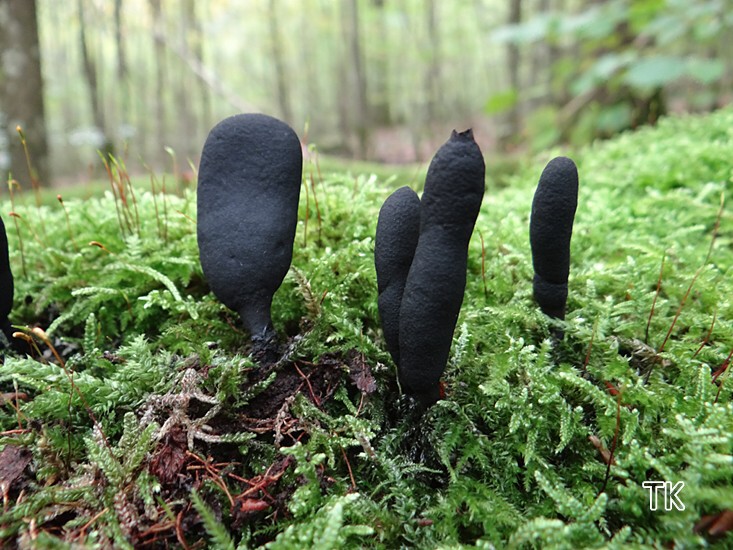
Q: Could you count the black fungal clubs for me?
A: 5